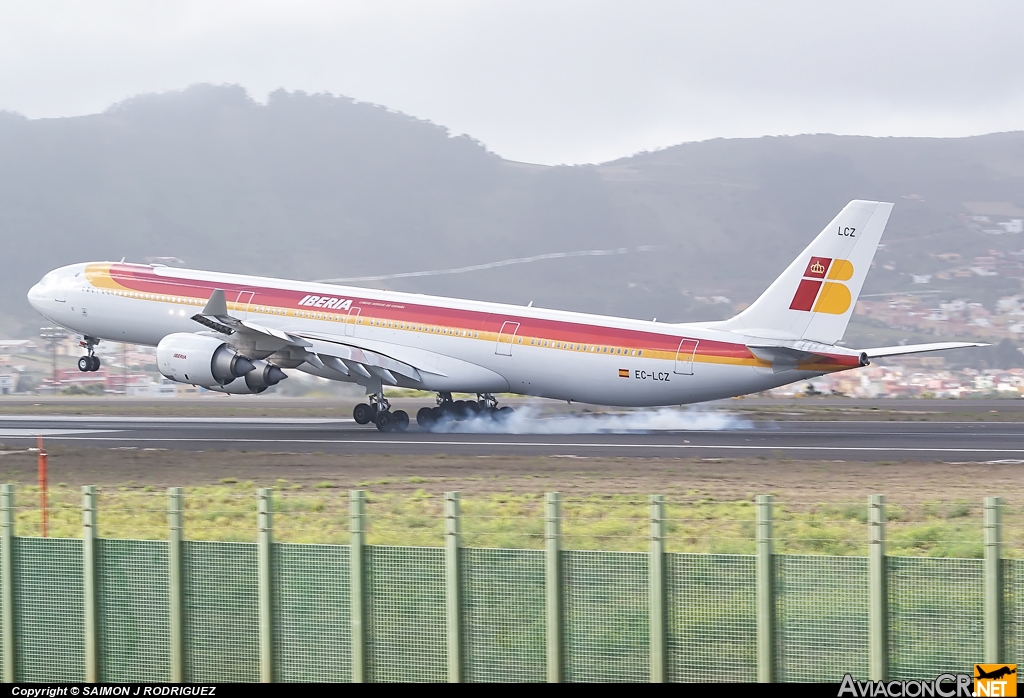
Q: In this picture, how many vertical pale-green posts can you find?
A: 11